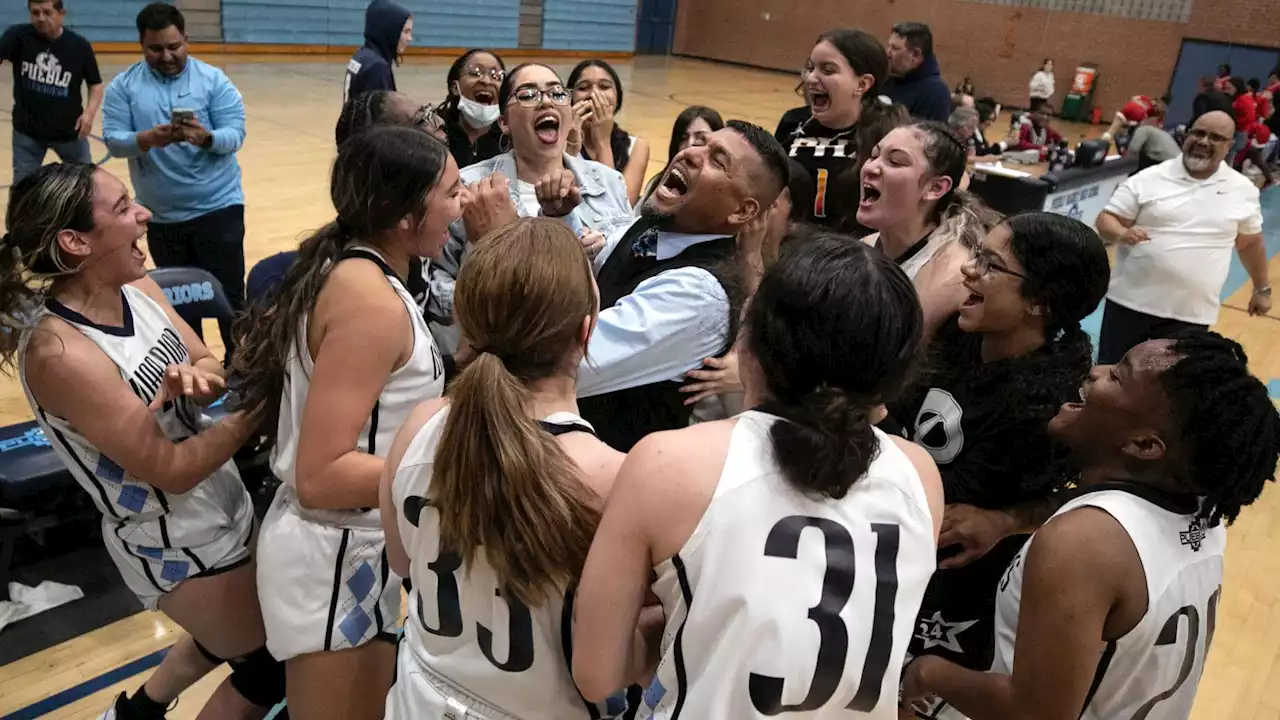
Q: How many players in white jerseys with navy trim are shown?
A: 6